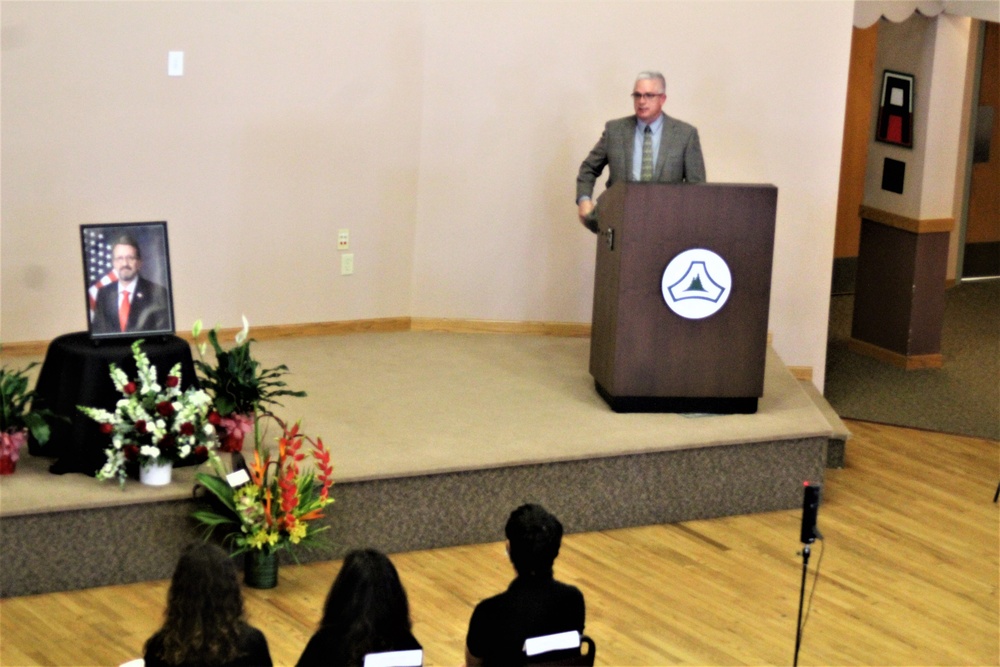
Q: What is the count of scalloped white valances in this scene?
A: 1